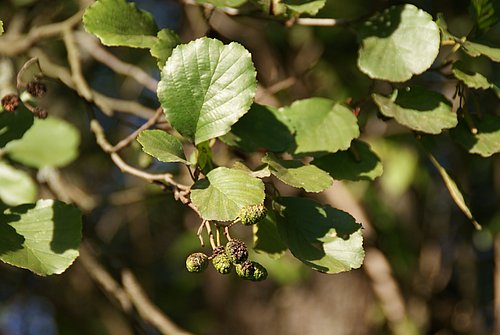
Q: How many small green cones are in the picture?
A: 5